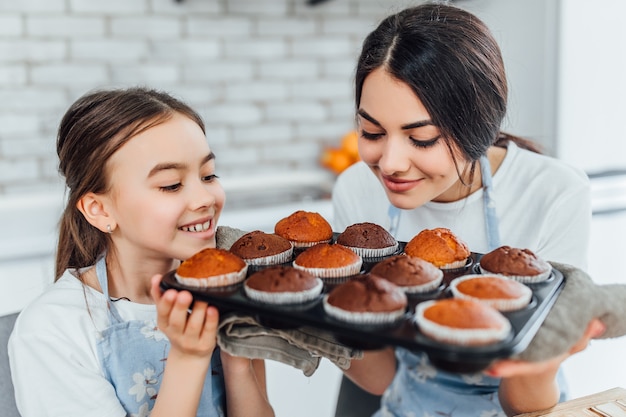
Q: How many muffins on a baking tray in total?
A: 12